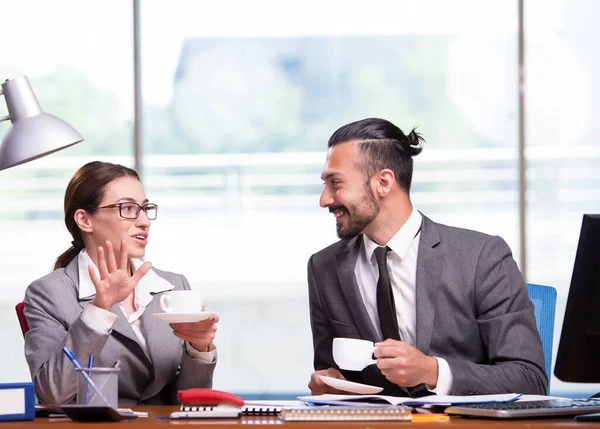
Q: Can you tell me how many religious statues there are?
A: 0